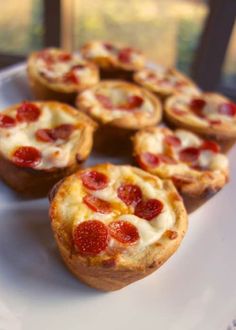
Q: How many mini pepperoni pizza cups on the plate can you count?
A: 8